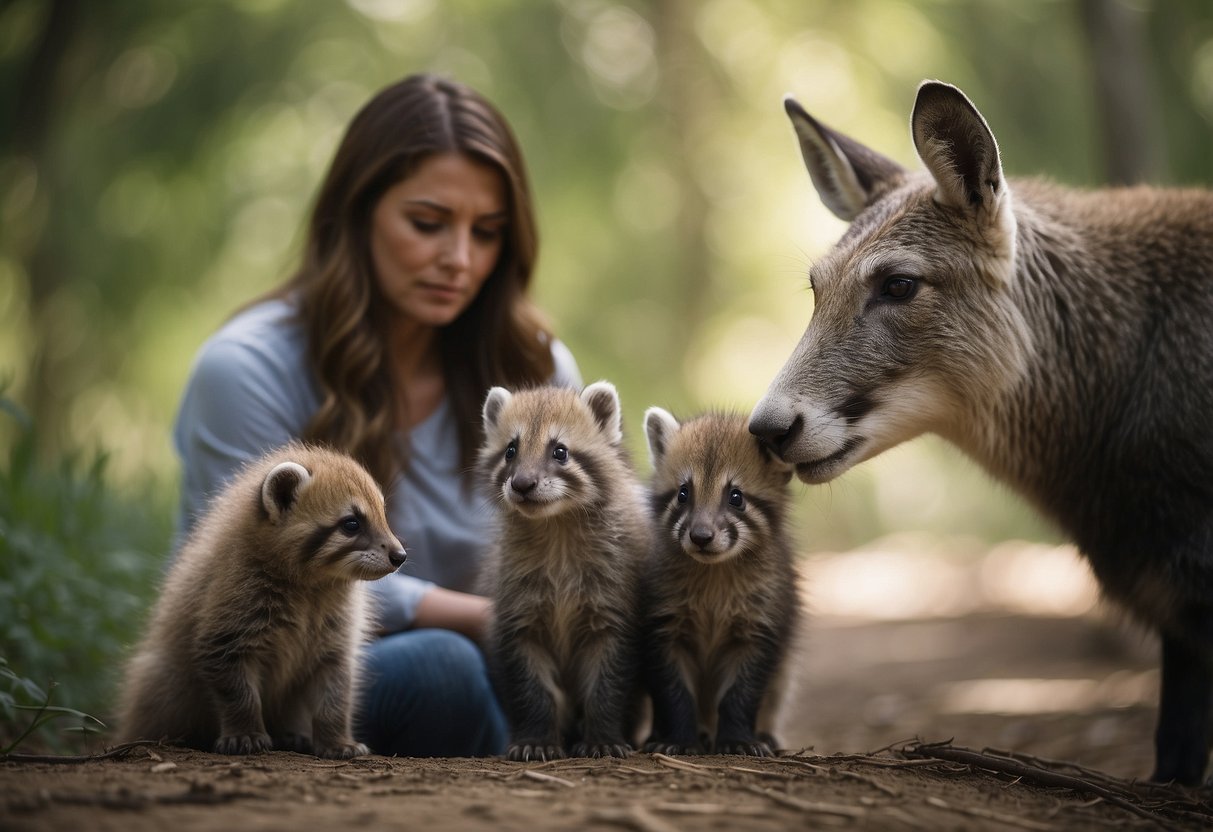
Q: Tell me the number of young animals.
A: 3